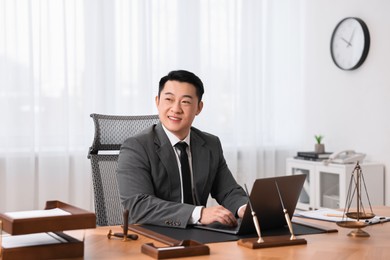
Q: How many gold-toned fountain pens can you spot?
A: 2